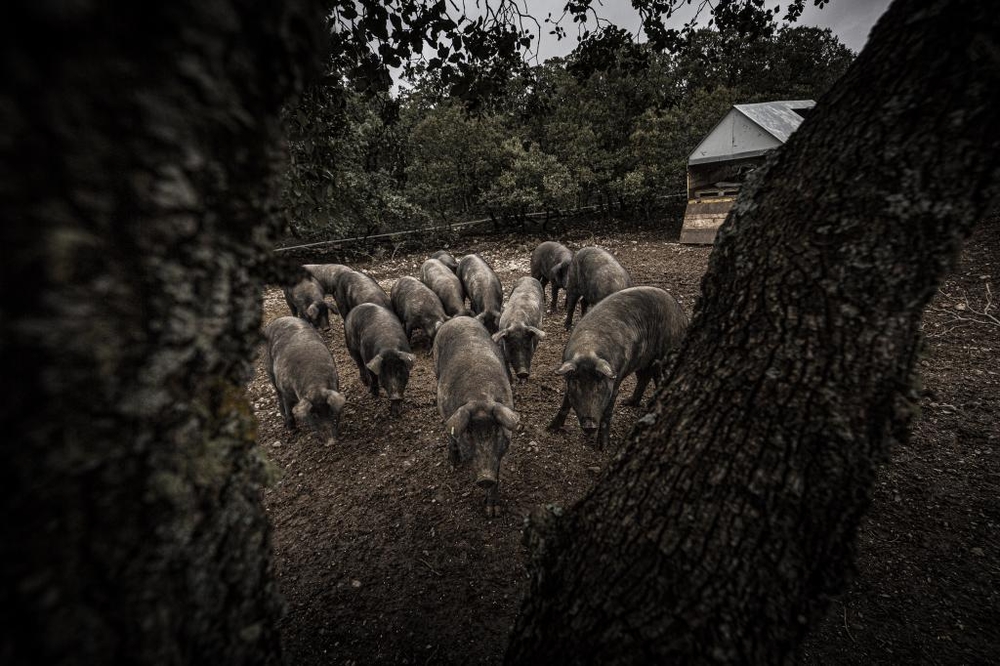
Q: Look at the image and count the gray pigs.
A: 14